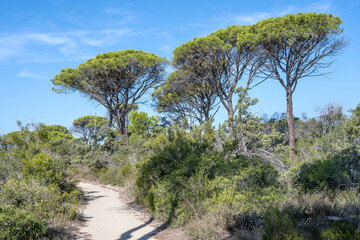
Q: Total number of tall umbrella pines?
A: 4